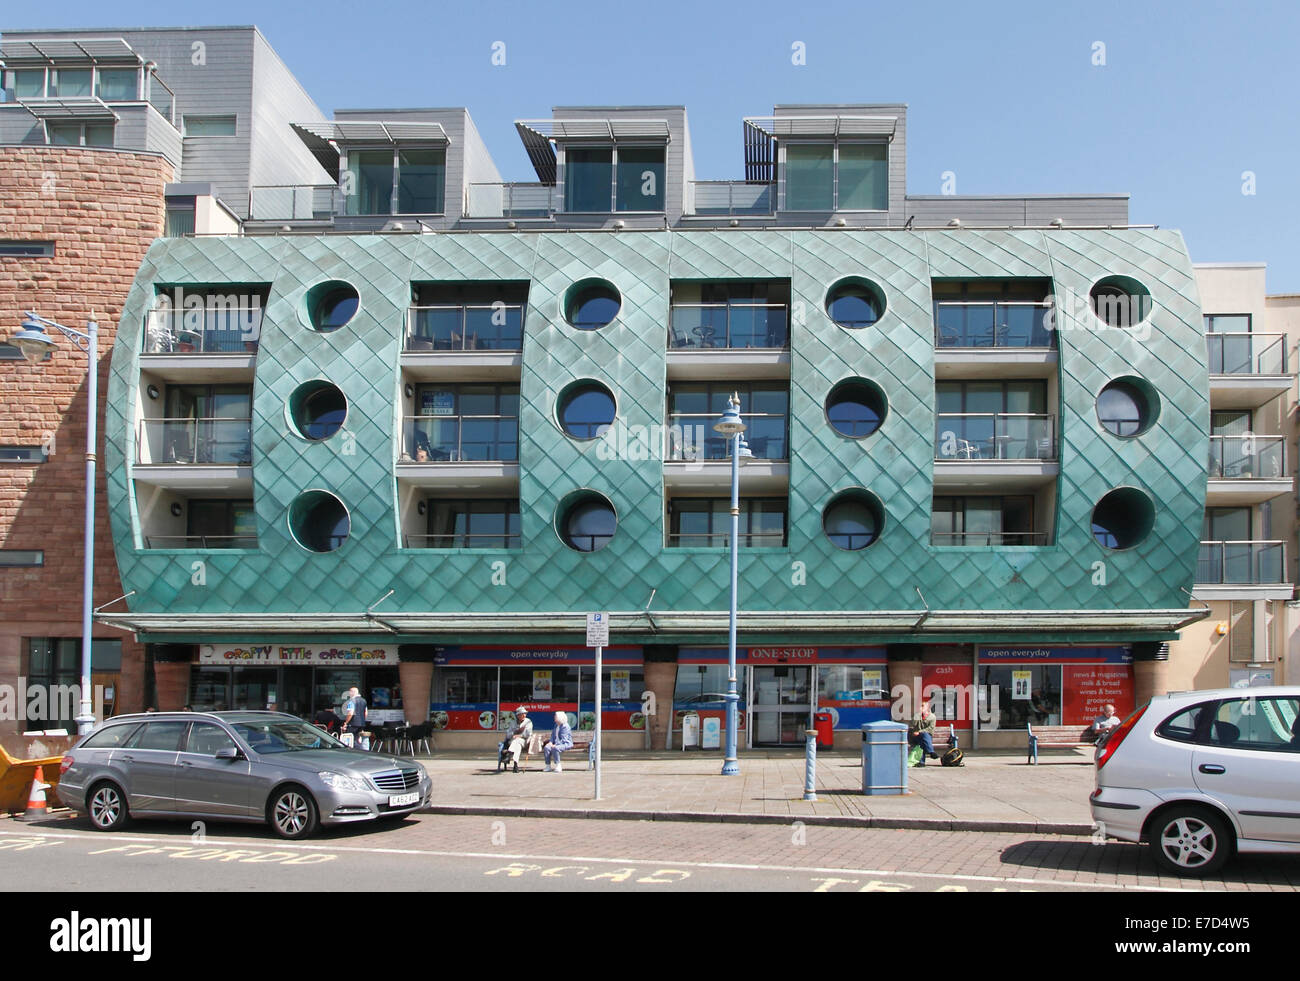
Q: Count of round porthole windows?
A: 12